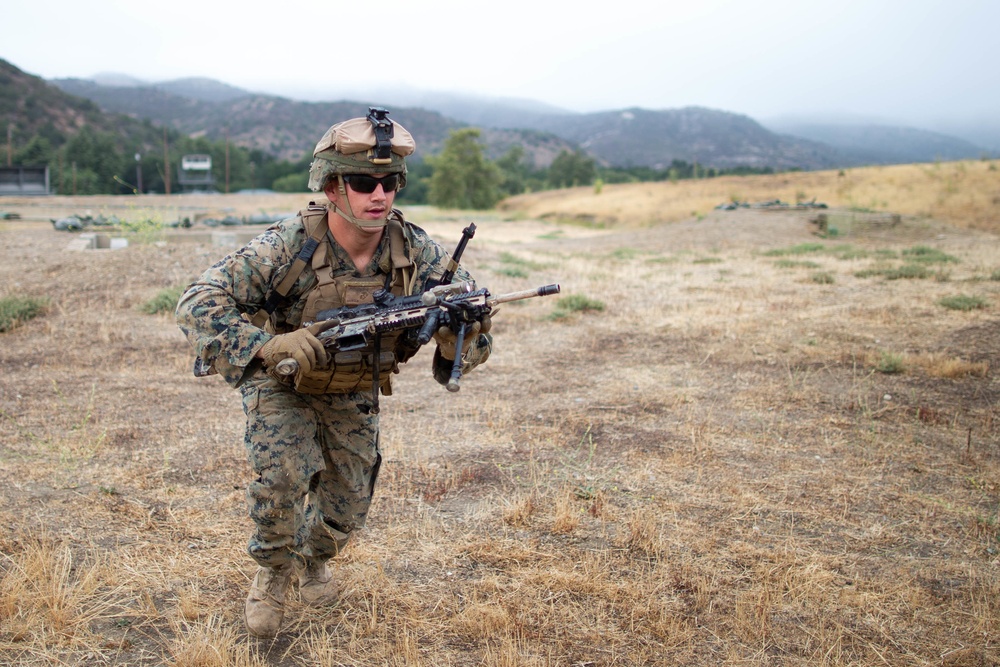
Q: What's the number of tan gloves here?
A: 2